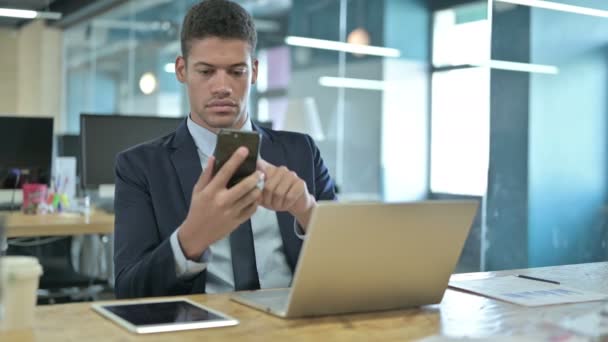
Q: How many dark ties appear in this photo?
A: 1